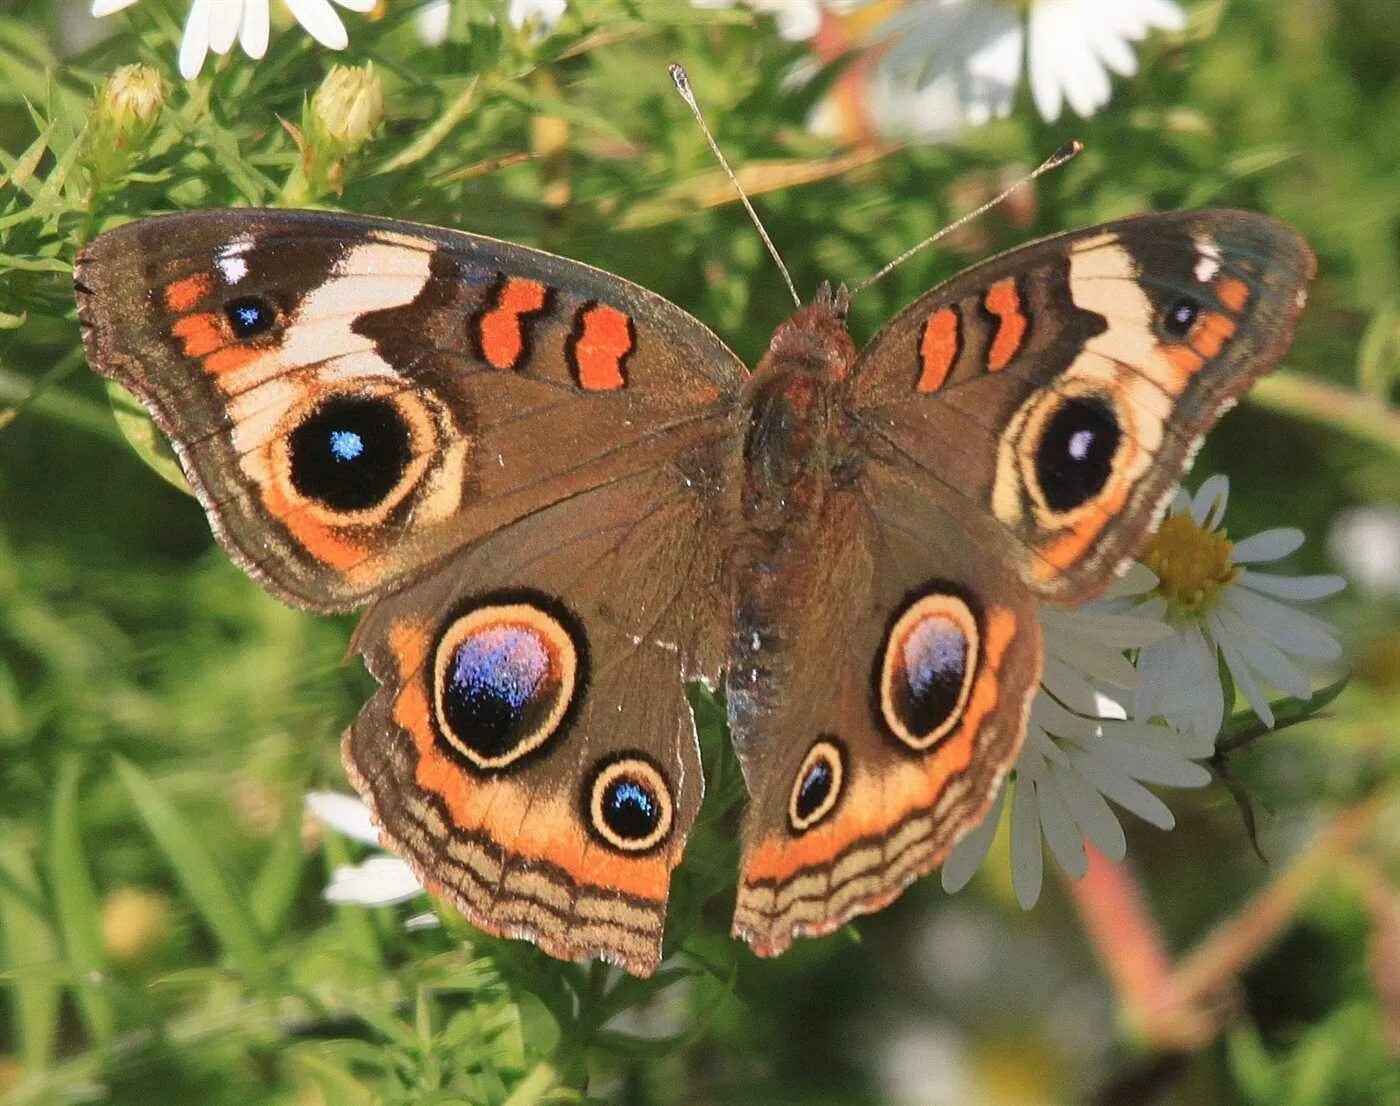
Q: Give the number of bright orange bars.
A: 4